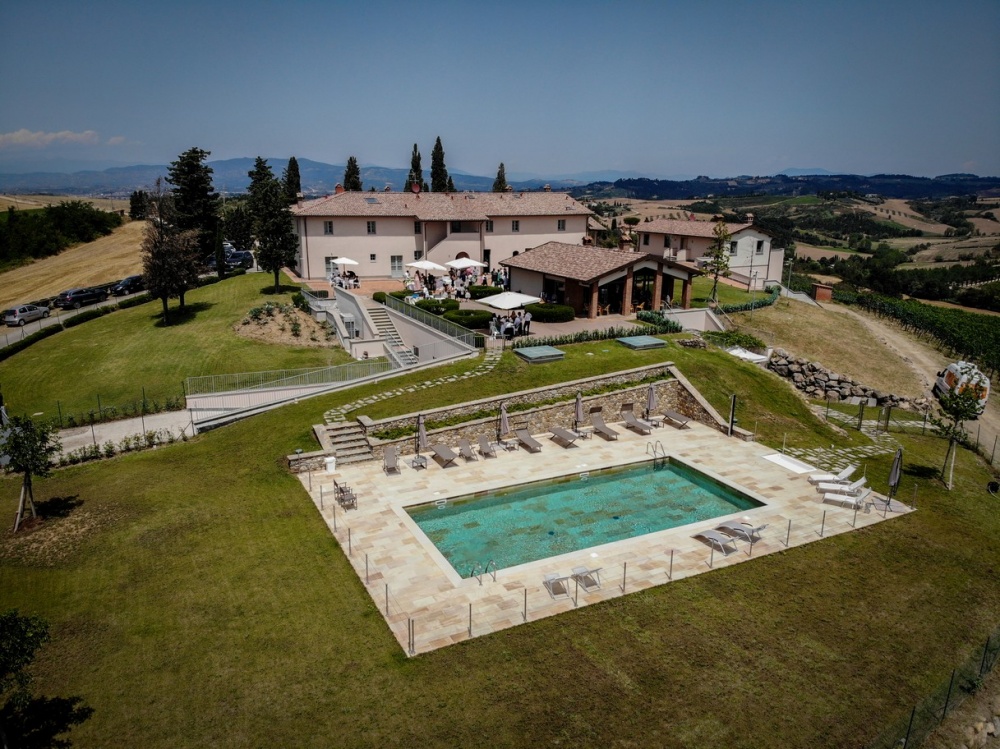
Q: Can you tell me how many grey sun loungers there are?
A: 13